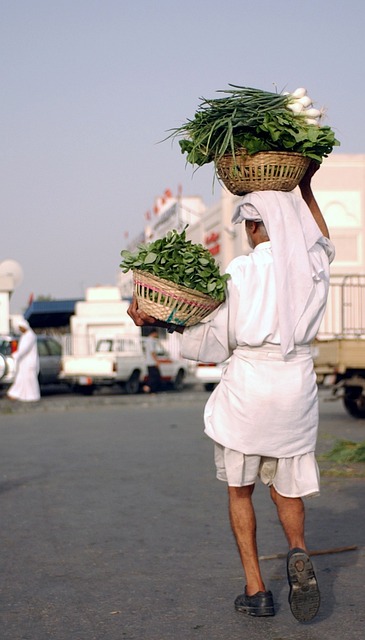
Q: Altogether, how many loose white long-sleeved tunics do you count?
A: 2